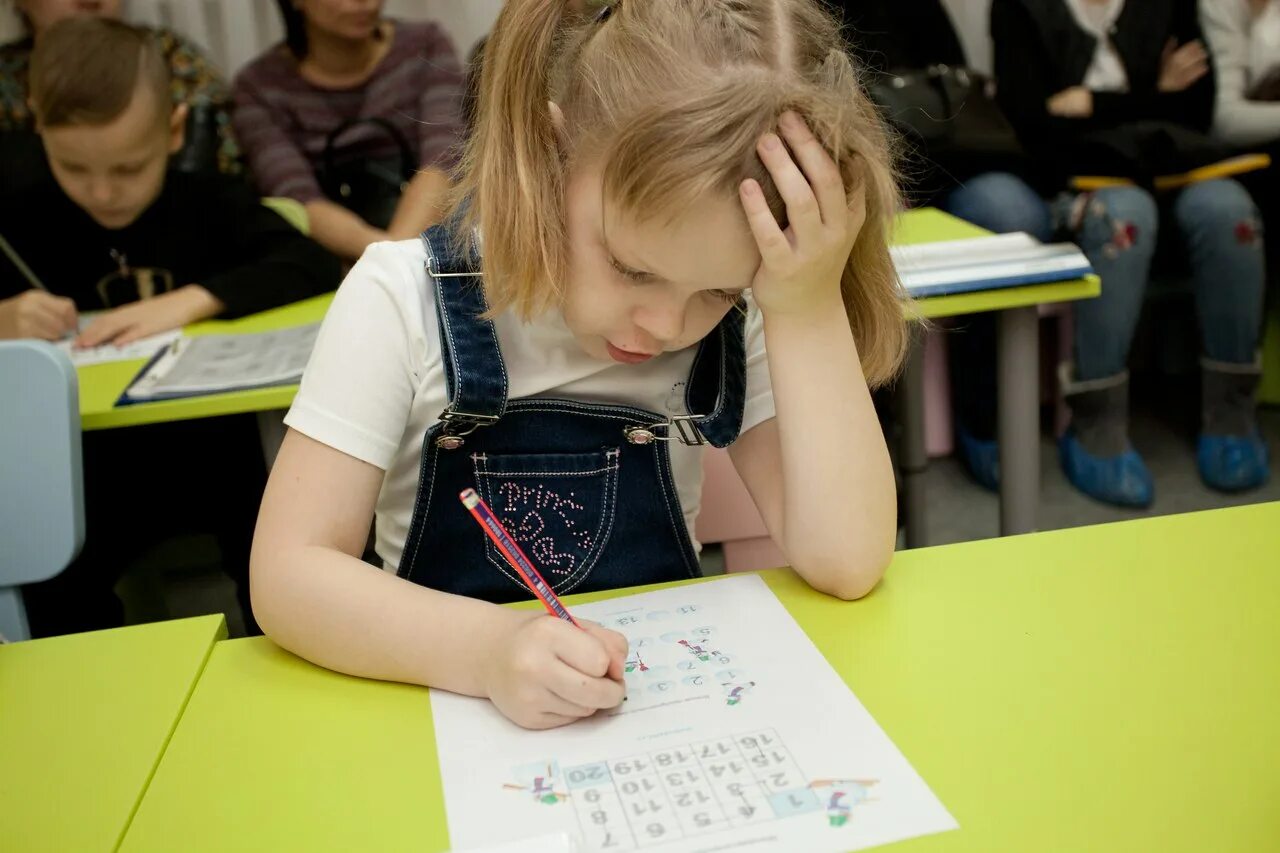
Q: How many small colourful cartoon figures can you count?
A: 5